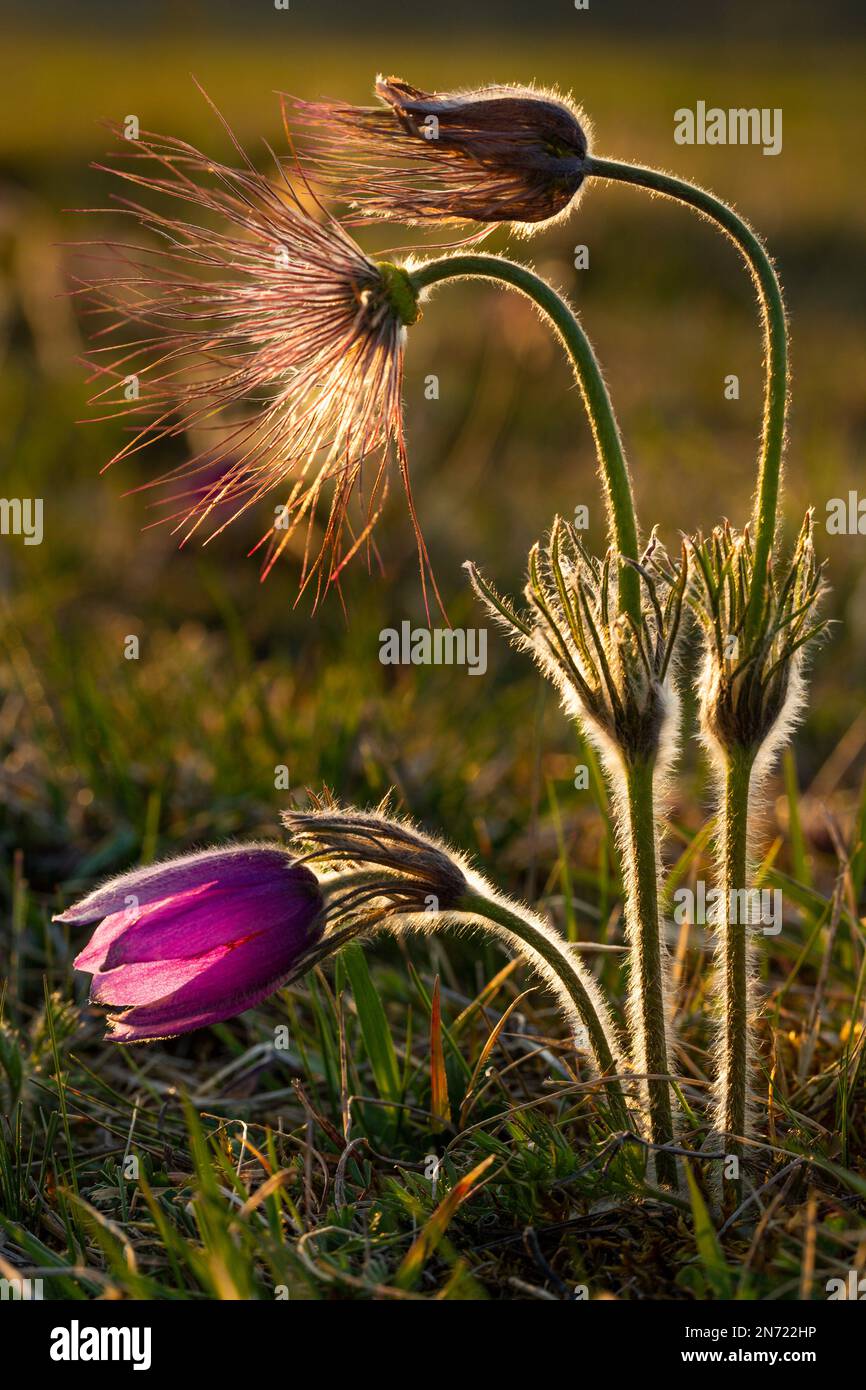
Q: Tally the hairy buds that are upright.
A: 2